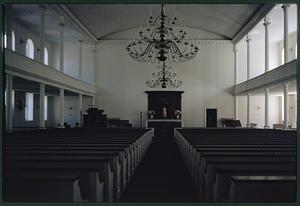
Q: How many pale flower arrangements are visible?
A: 2